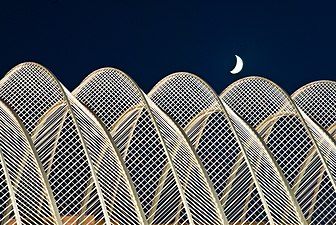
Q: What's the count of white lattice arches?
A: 5